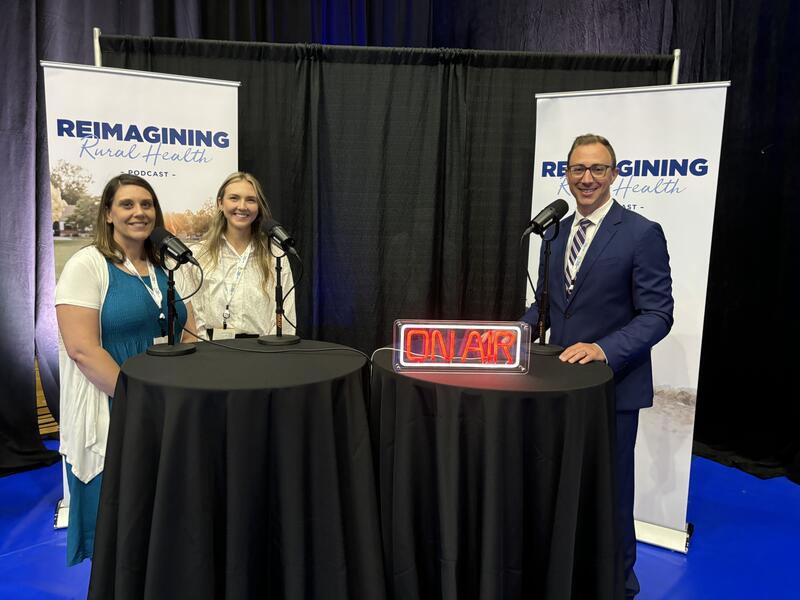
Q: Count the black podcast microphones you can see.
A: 3